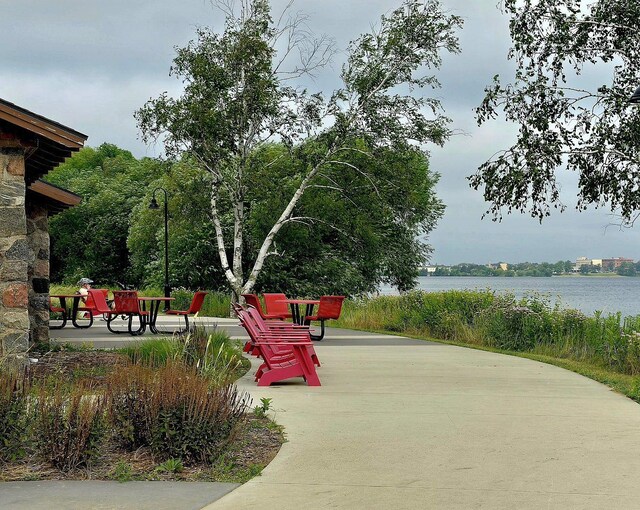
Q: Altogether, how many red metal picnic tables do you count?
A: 3